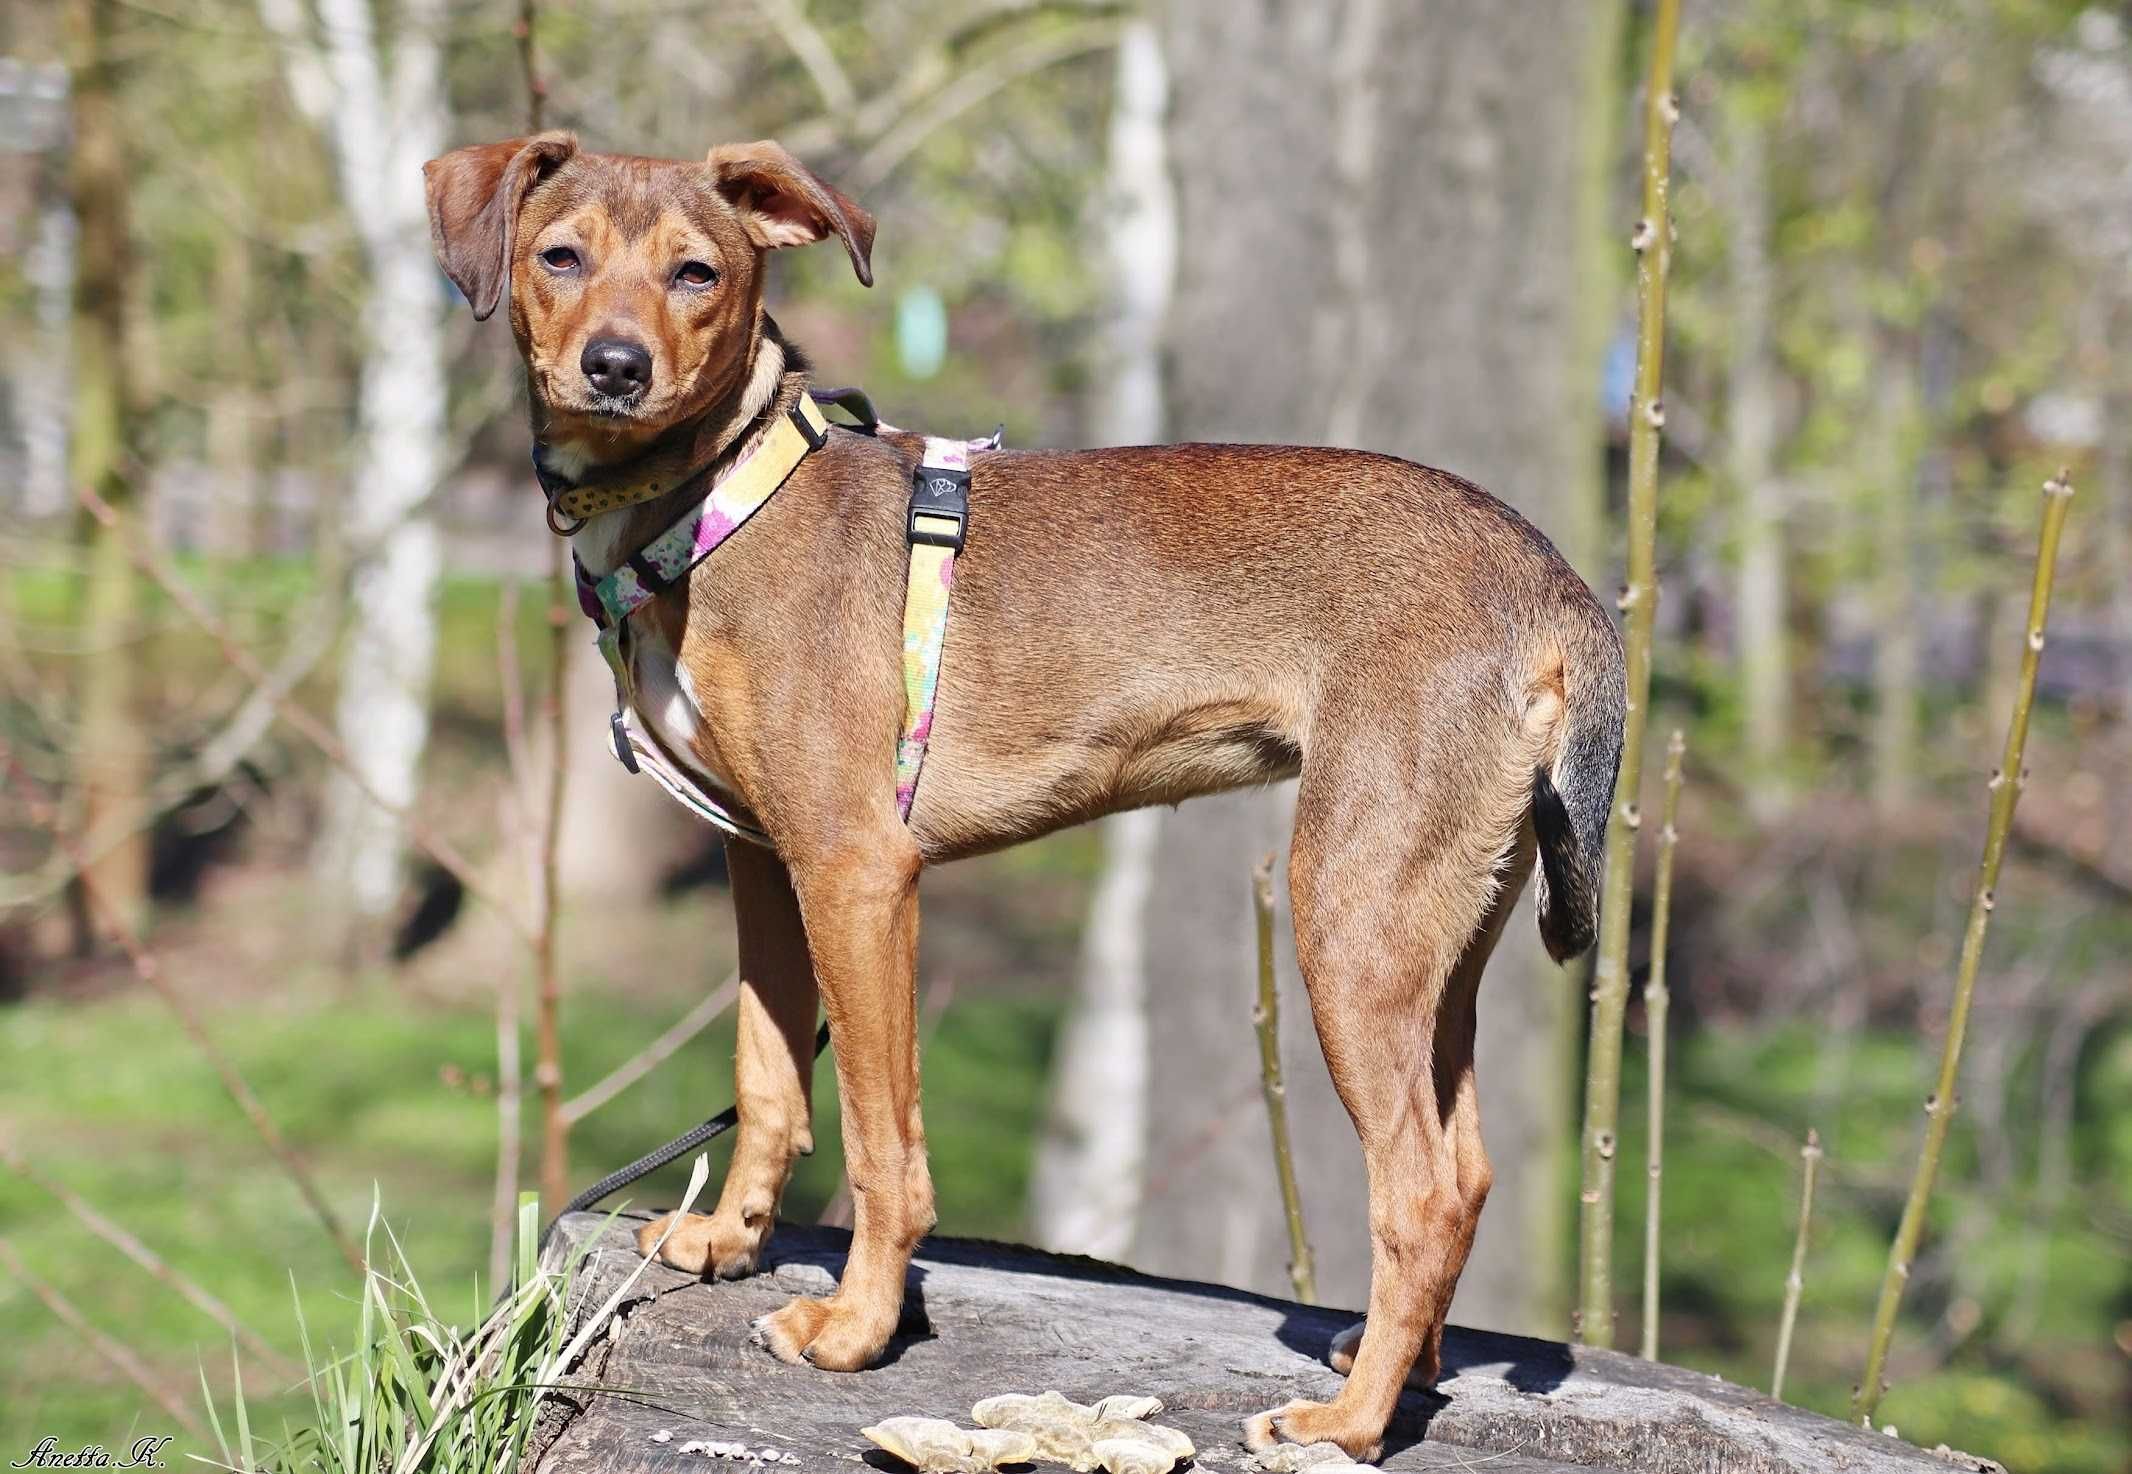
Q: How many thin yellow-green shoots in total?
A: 5